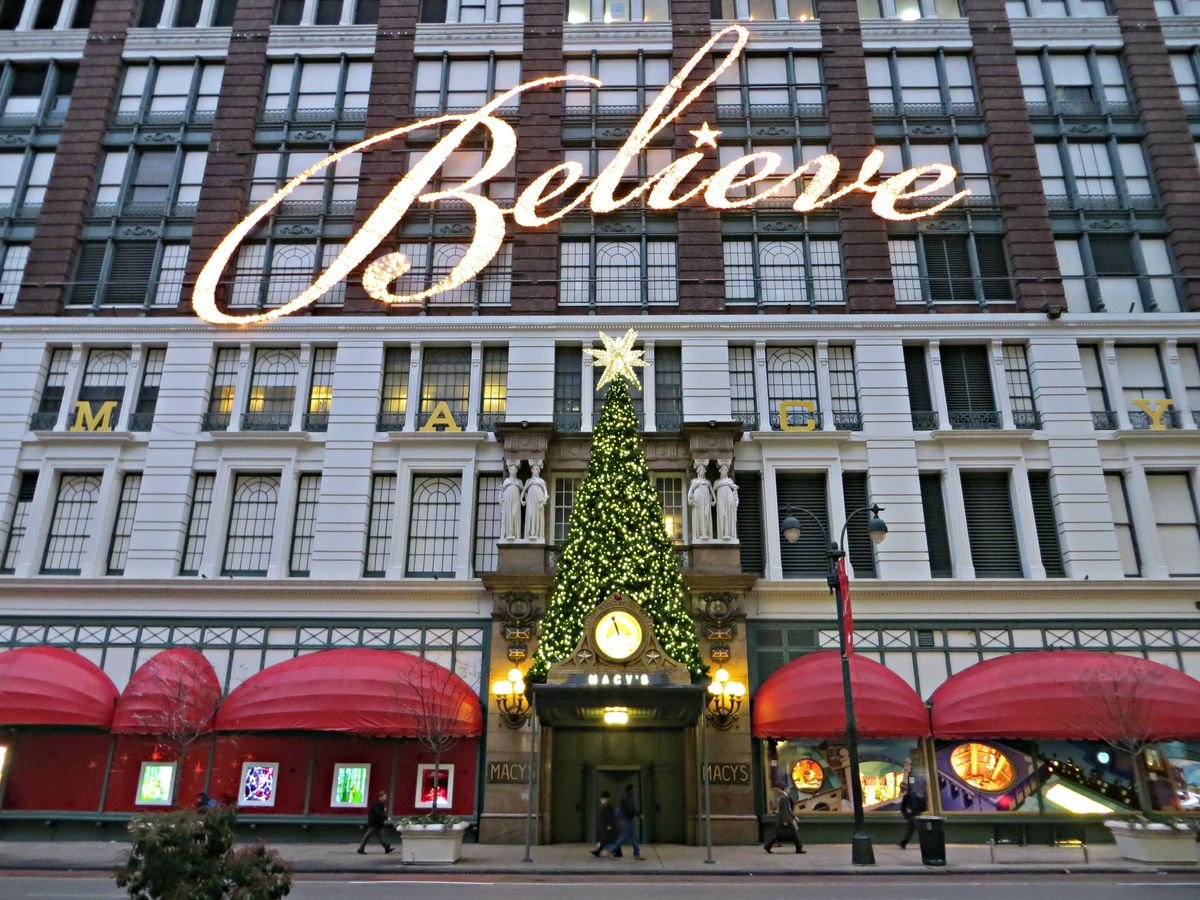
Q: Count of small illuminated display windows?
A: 4